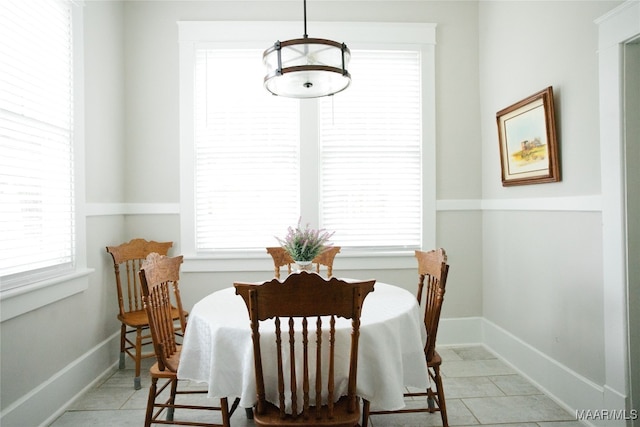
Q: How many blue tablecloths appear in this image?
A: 0